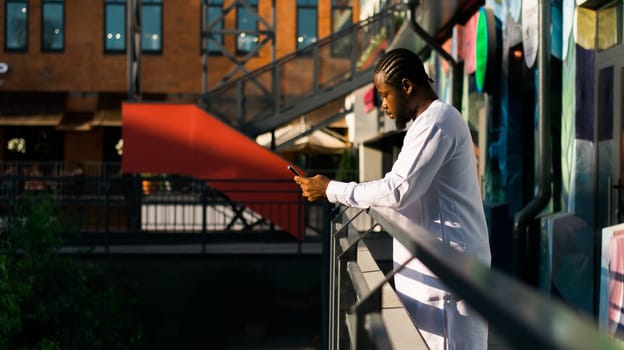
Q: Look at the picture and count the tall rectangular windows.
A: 8